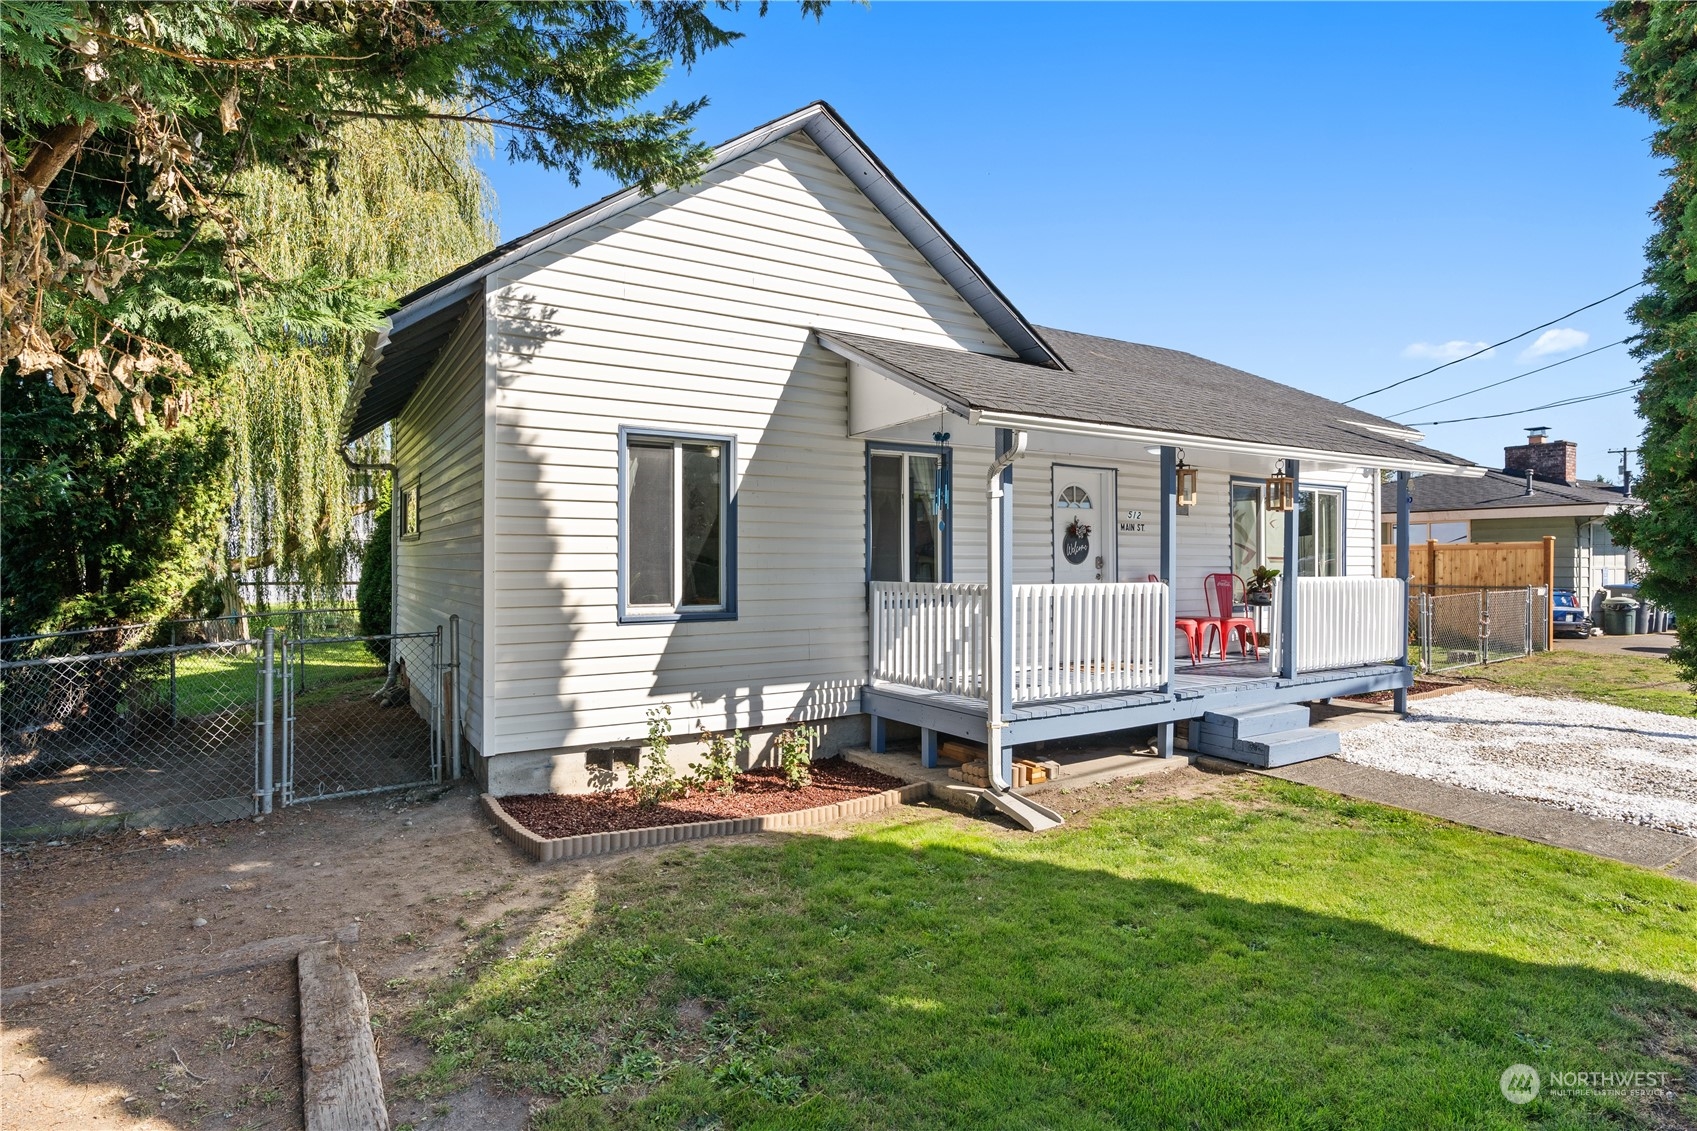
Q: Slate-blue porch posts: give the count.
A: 4